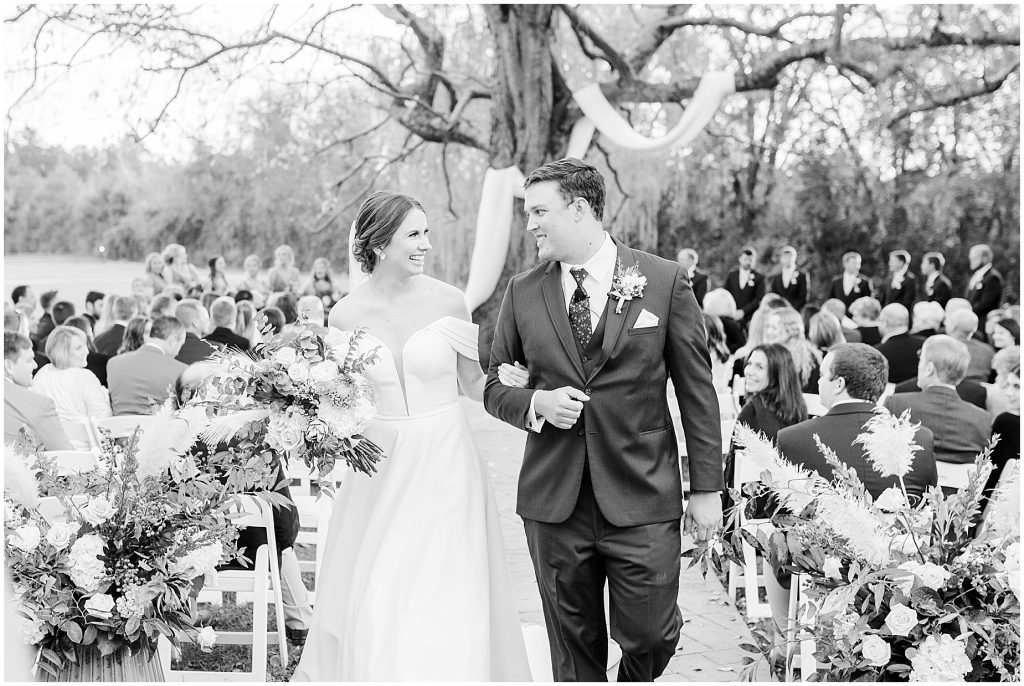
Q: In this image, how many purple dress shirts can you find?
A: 0